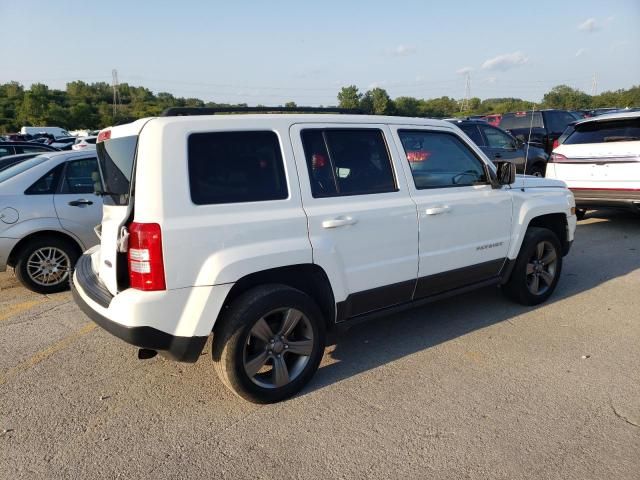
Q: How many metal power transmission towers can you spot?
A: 3